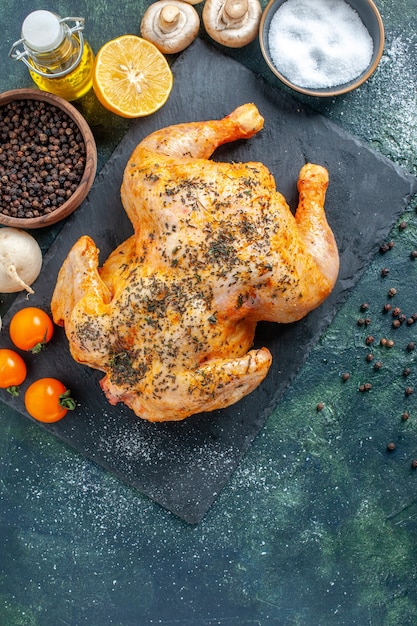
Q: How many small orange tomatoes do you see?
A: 3